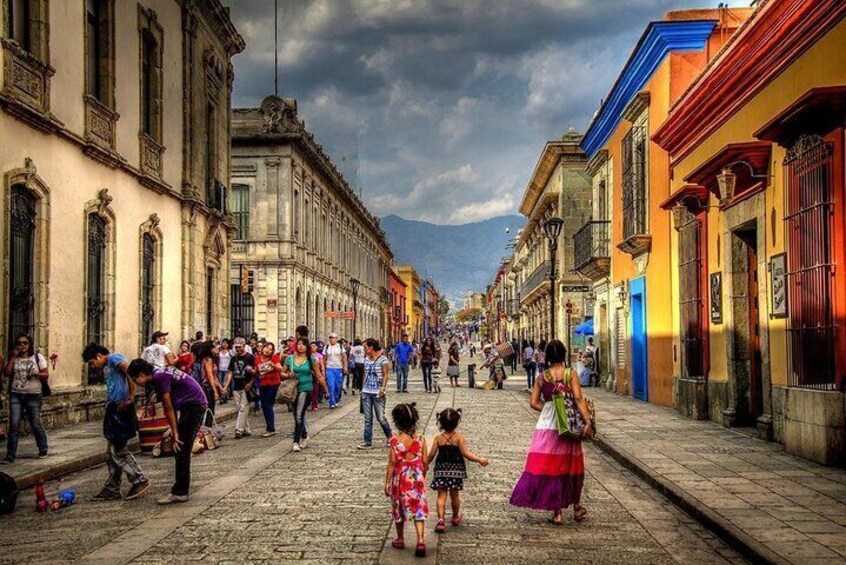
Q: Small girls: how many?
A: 2